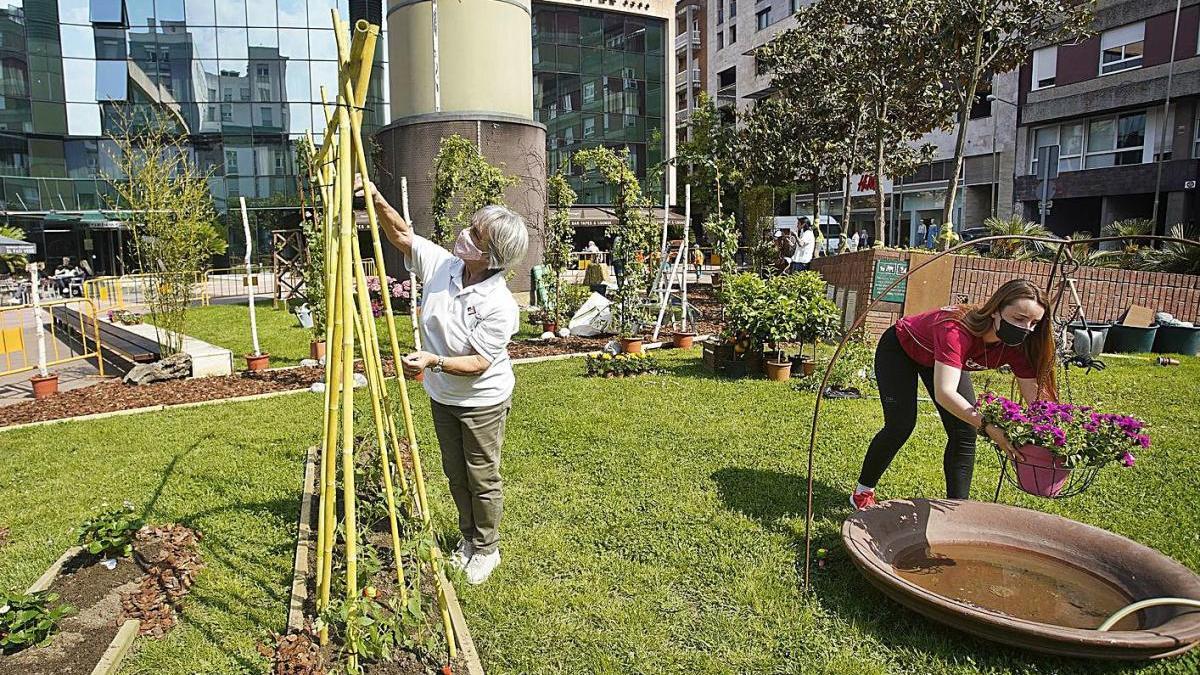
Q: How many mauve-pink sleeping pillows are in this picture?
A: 0